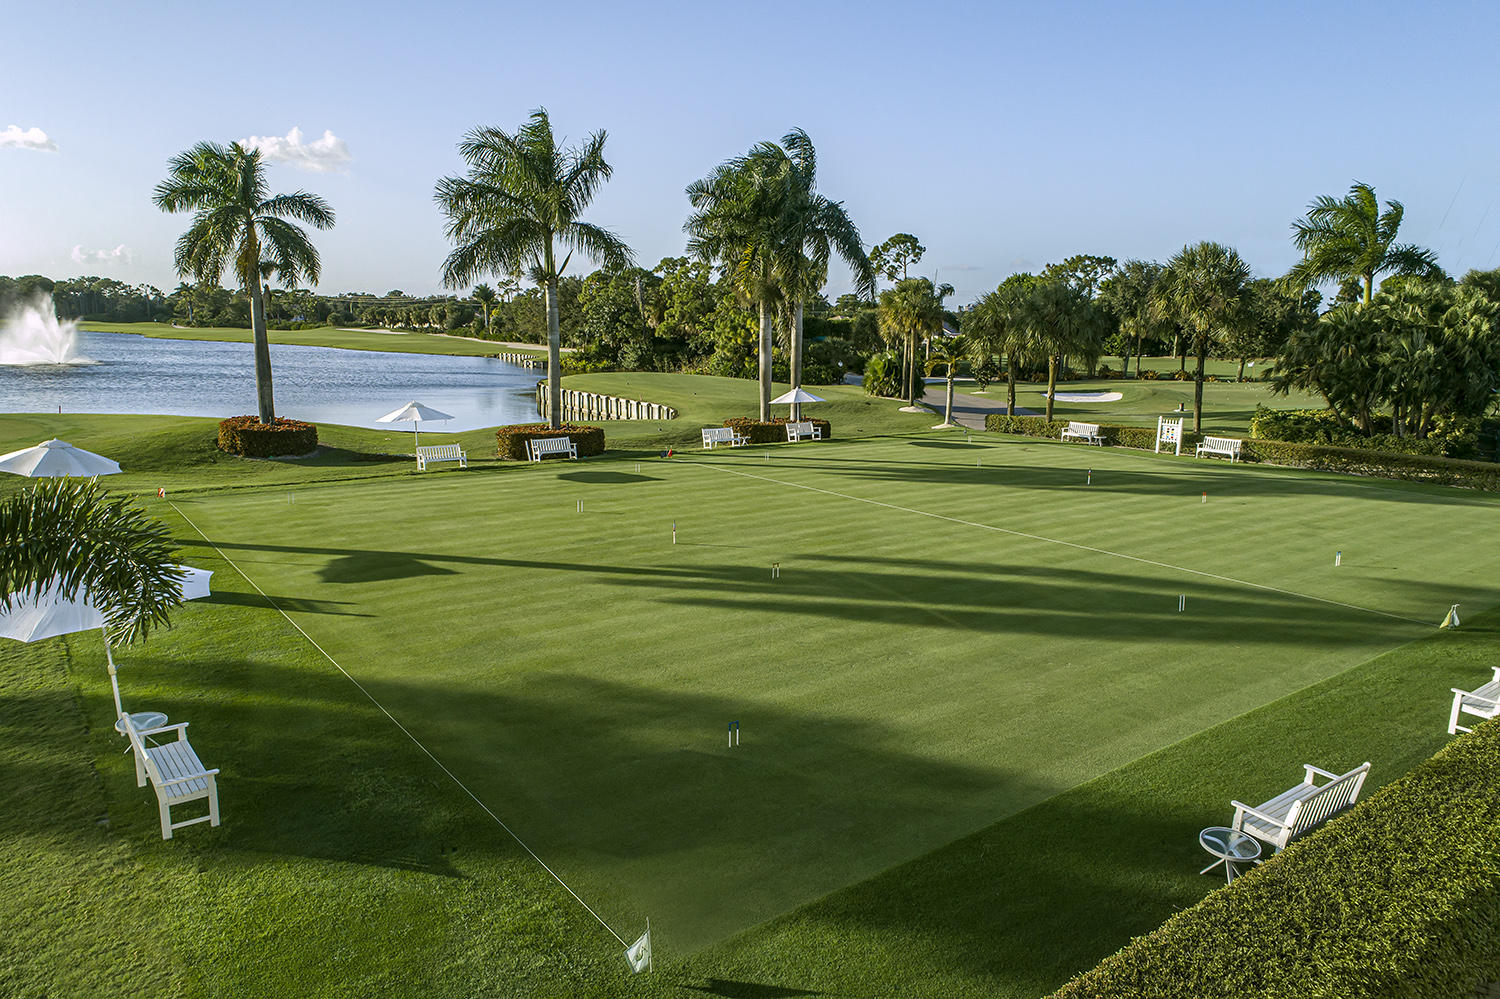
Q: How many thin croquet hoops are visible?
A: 11